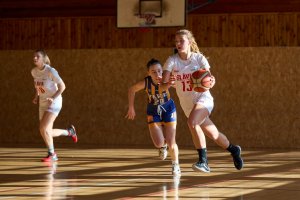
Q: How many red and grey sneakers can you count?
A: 2